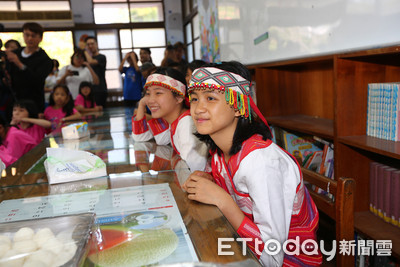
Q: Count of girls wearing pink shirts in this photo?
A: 4